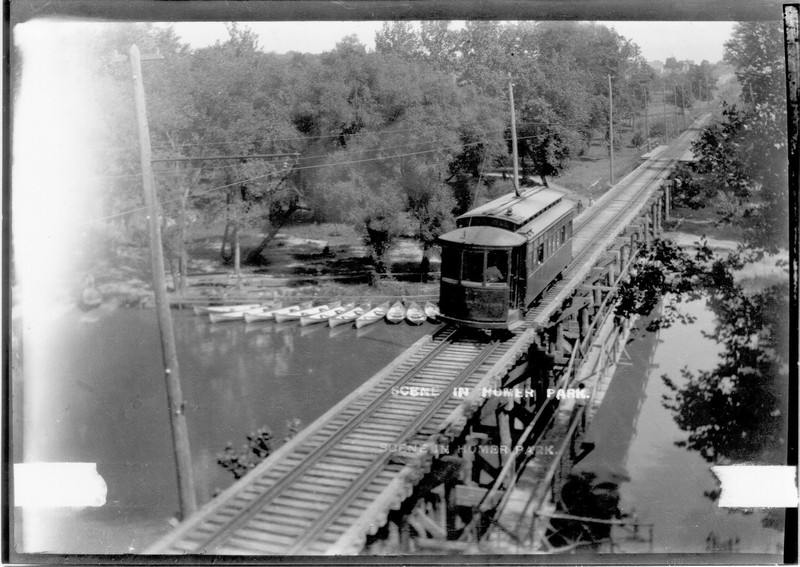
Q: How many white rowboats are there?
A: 10